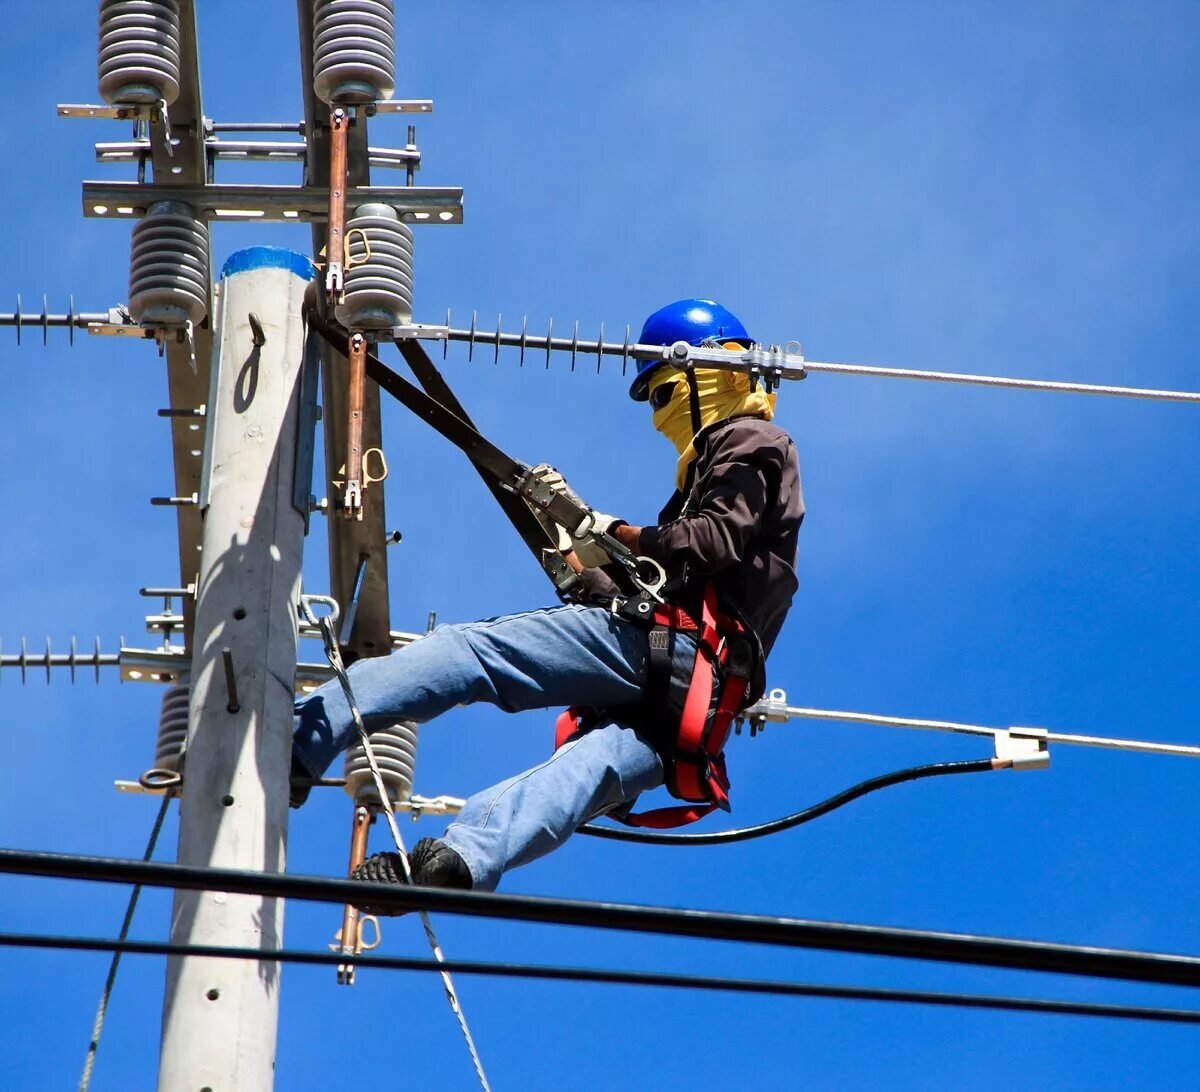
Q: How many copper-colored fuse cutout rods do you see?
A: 3